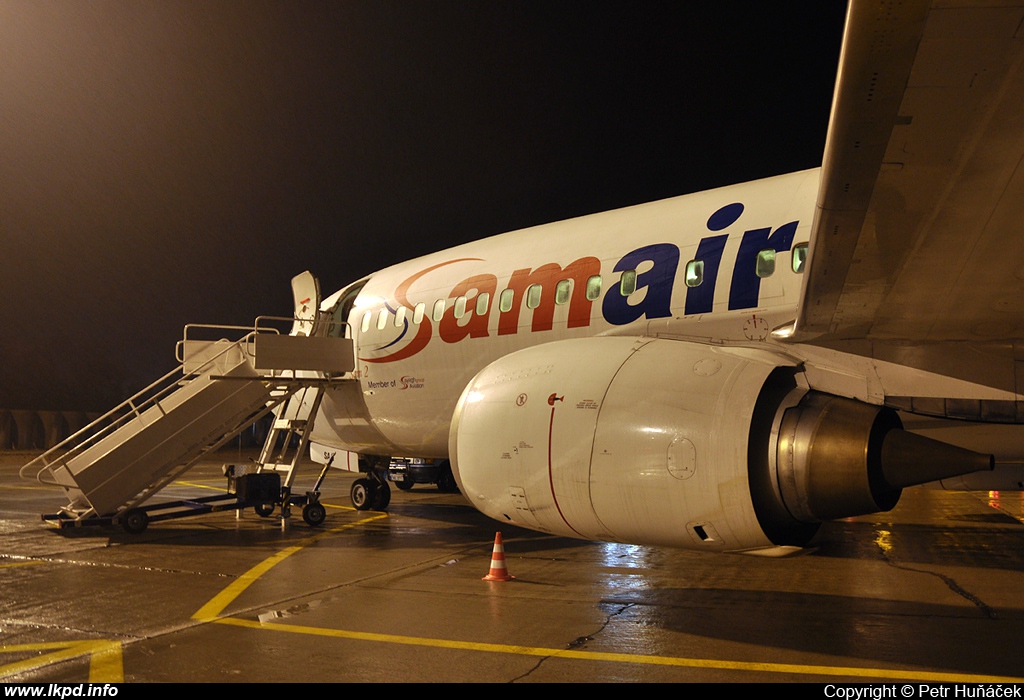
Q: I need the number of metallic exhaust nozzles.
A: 1